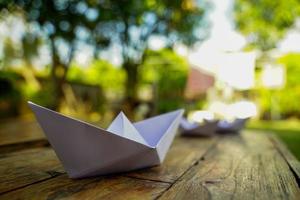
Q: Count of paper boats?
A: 3